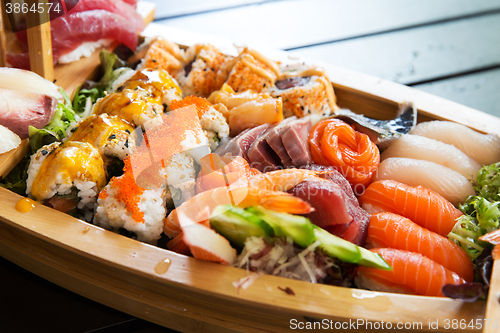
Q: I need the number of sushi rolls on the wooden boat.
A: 12